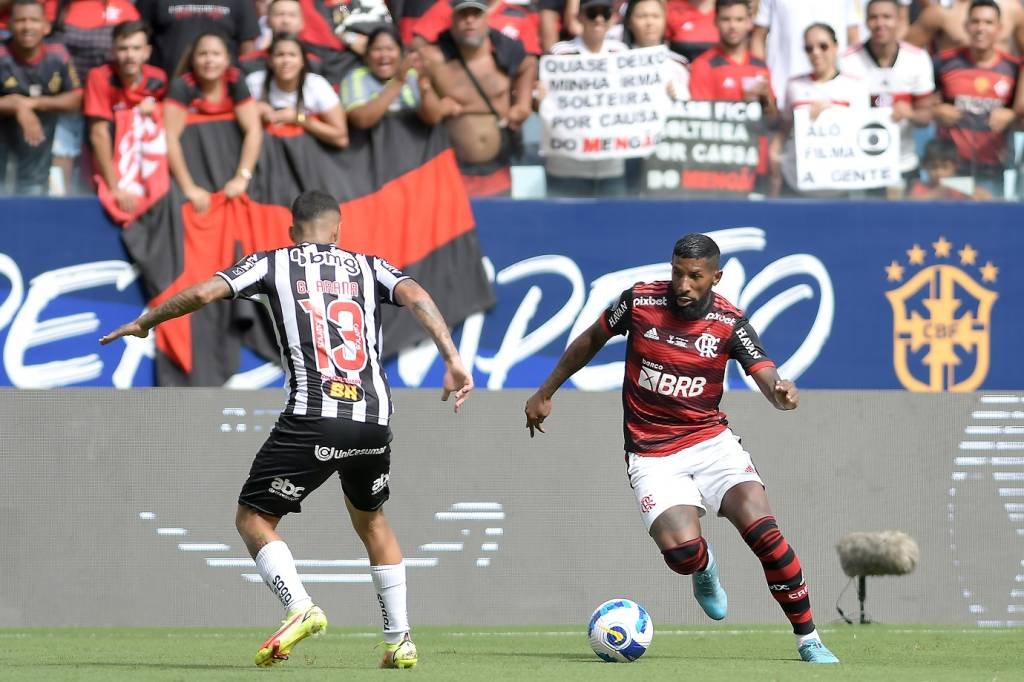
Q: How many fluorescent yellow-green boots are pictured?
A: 2